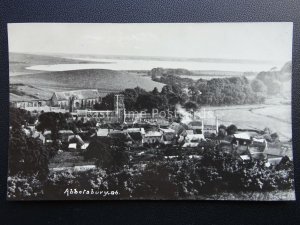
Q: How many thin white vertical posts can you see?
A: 2